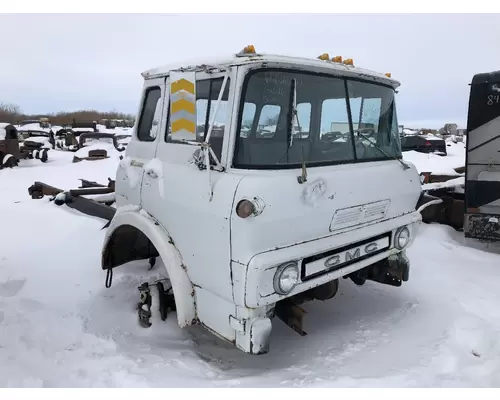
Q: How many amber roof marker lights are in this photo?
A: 5